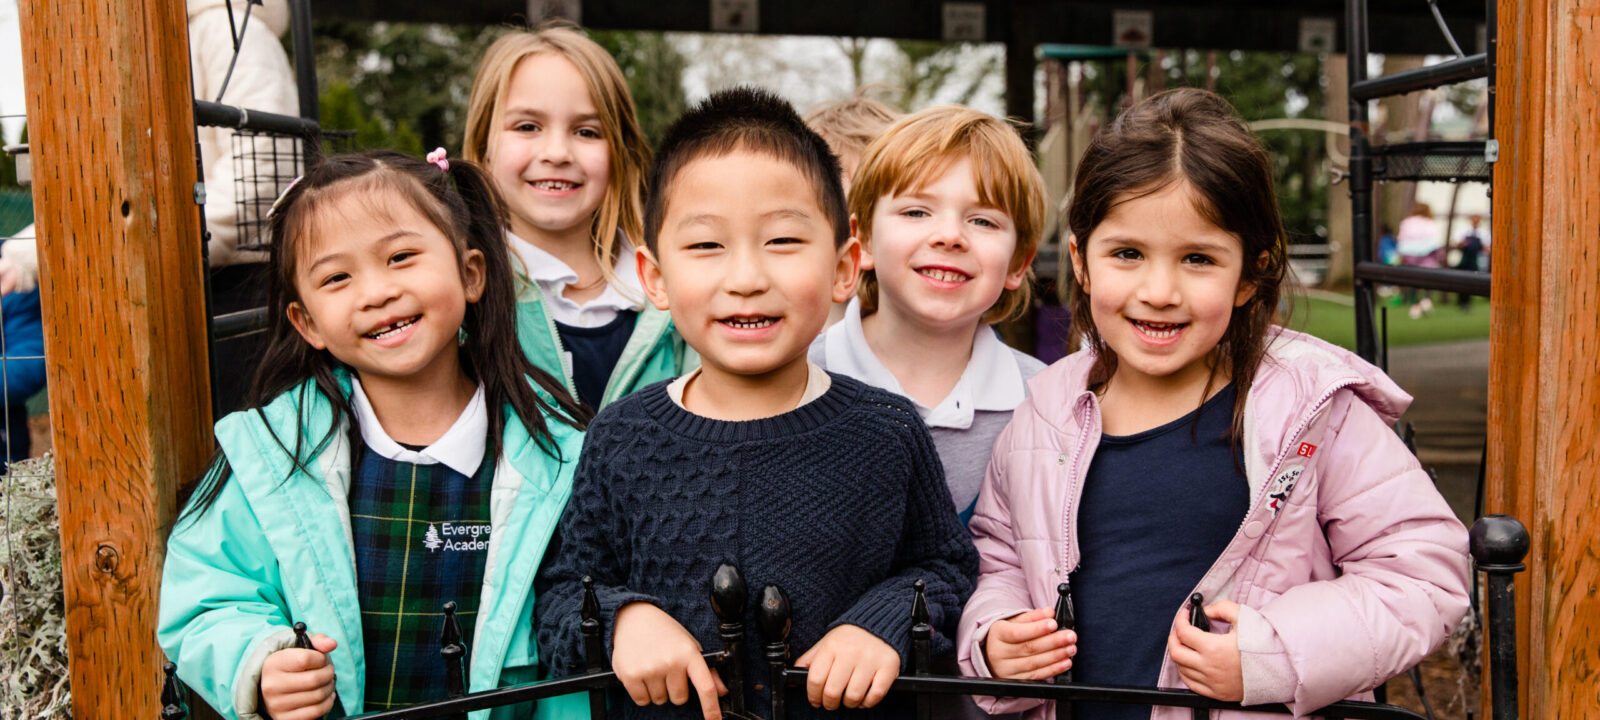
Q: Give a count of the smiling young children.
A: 5